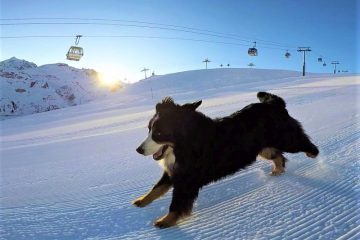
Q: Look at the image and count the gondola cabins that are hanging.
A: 5